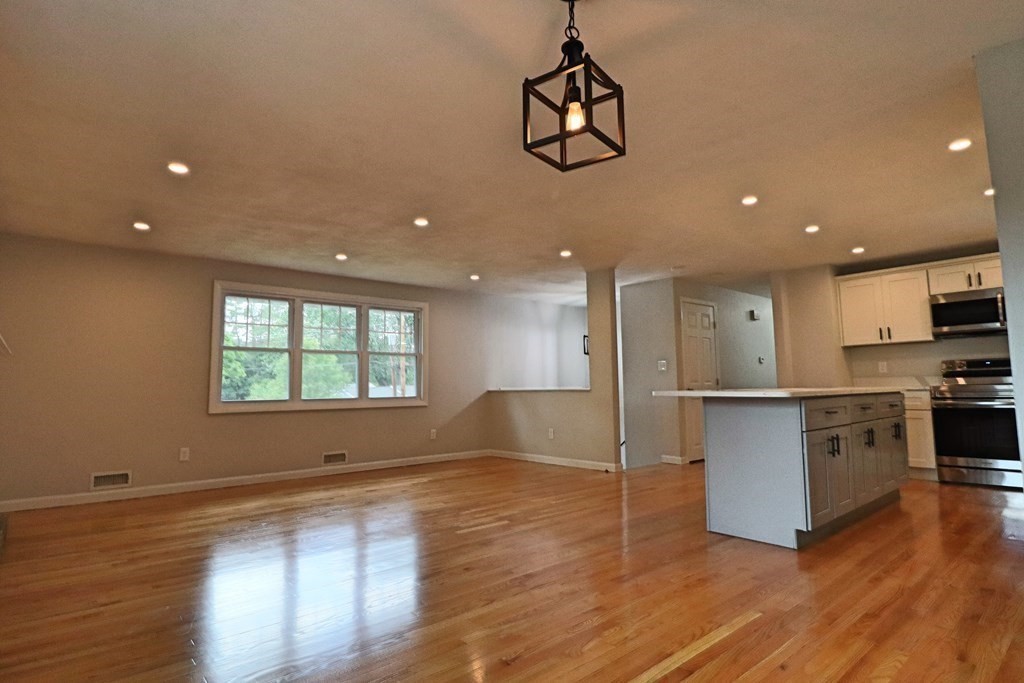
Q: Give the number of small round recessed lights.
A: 11